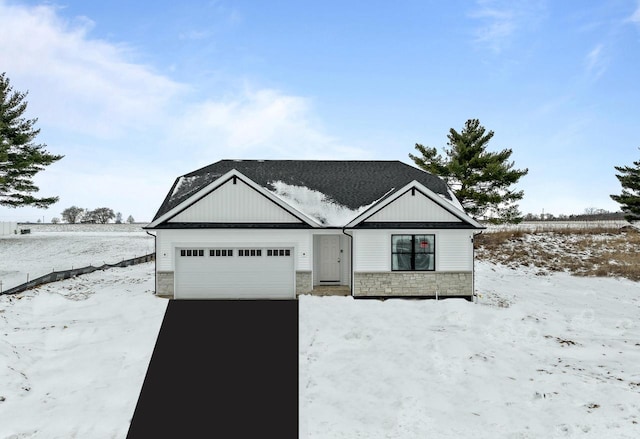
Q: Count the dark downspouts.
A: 3